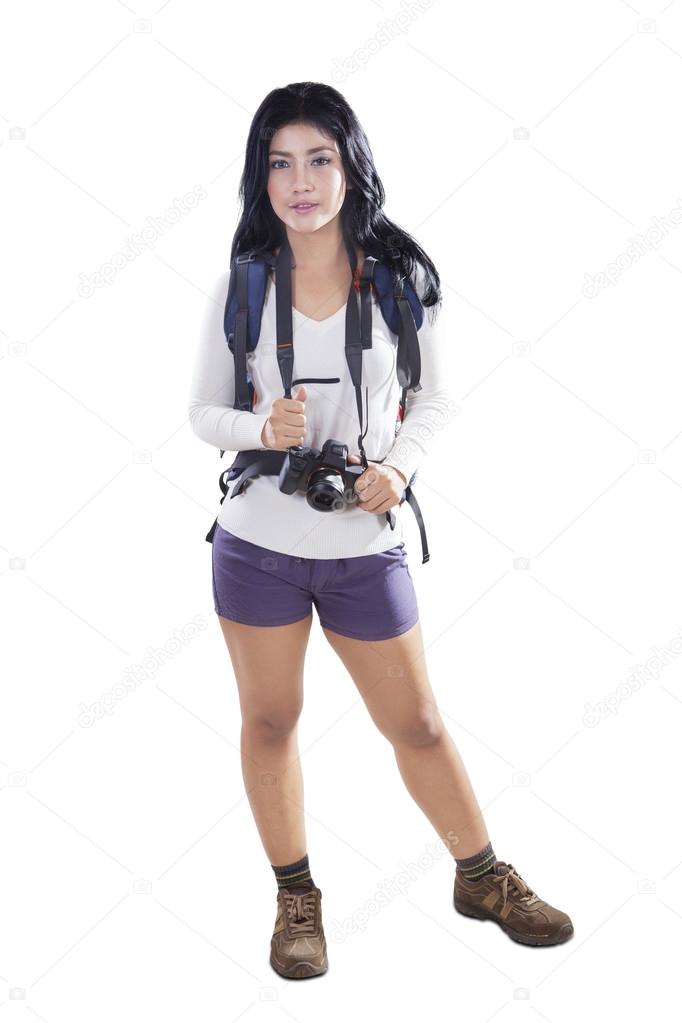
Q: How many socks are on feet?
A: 2